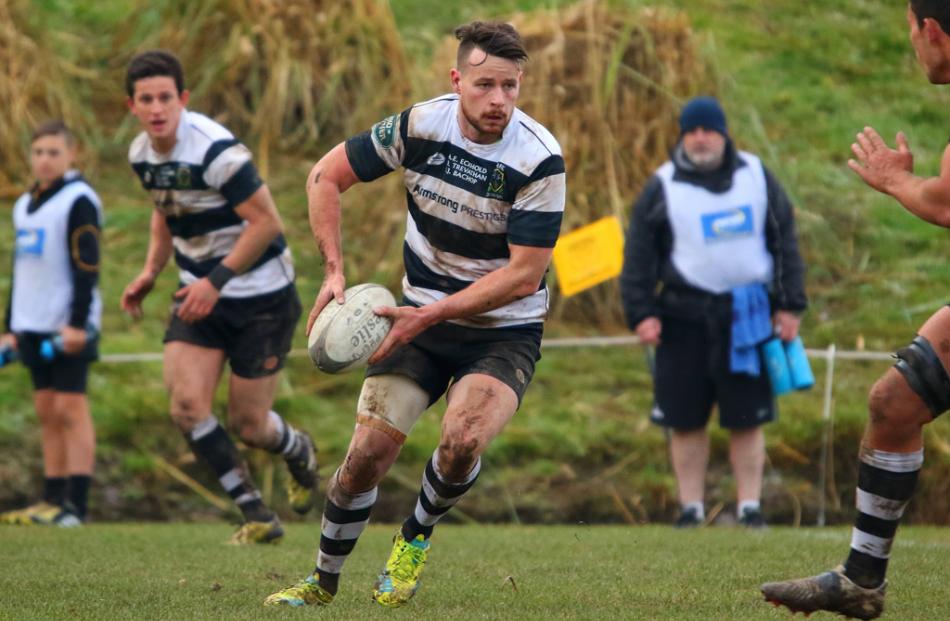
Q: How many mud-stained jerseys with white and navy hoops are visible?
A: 2